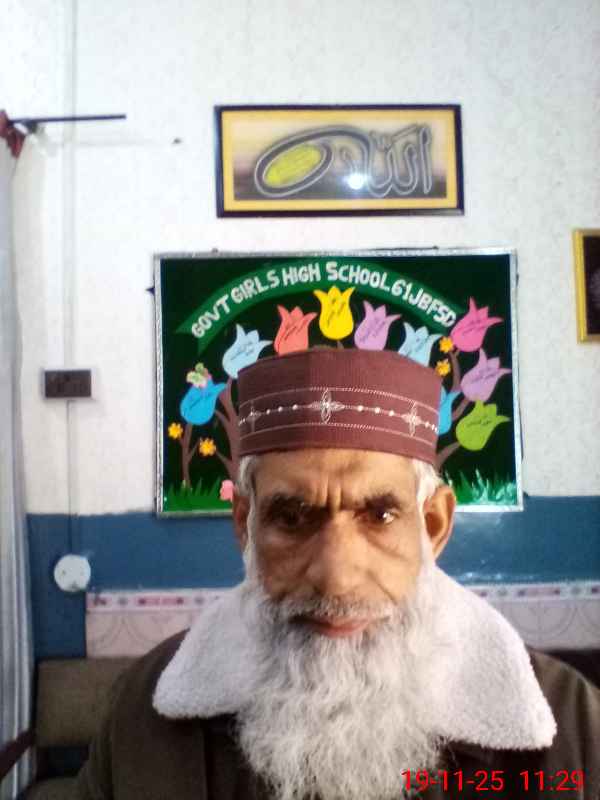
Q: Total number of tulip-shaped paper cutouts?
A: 10